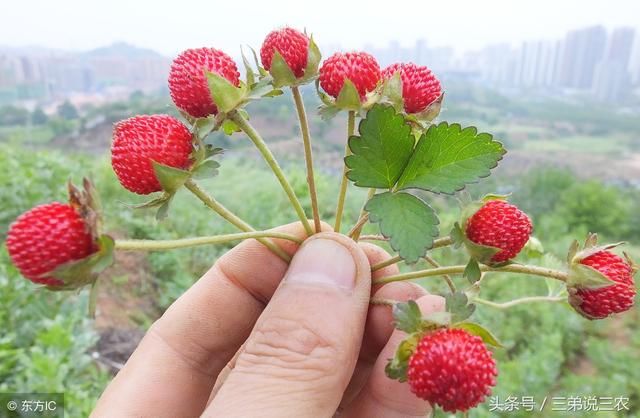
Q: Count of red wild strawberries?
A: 9